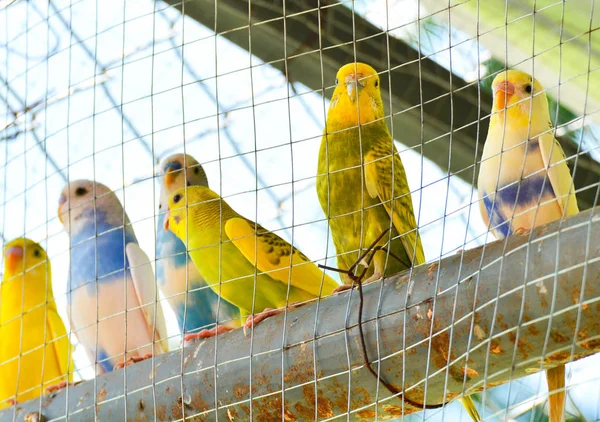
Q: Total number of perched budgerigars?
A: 6